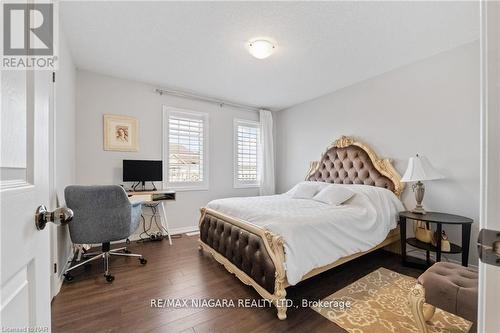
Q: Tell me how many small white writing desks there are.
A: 1